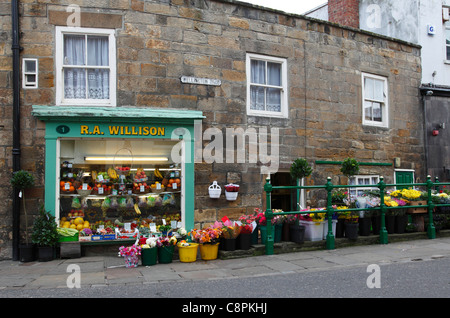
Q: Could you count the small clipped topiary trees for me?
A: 3